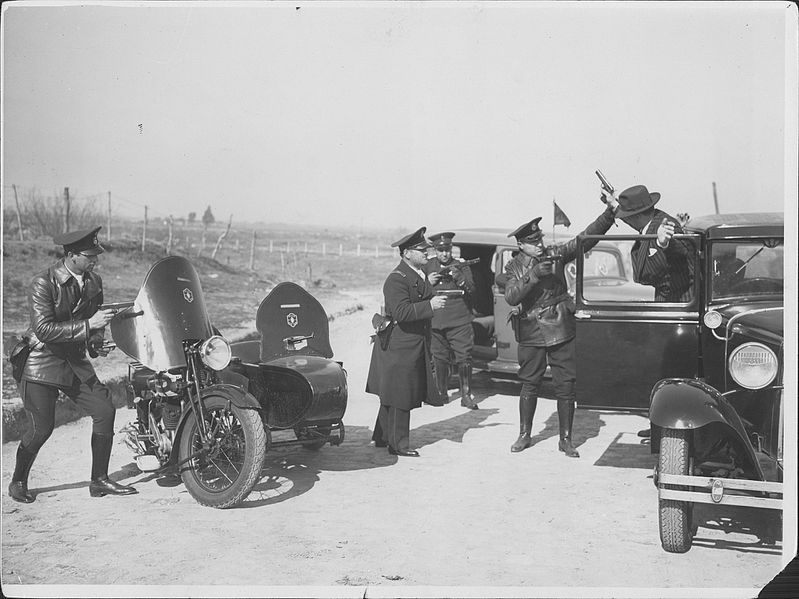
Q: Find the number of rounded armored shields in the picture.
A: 2